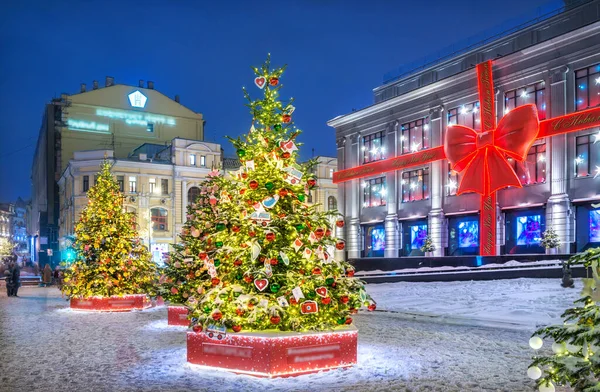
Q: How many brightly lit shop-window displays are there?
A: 5